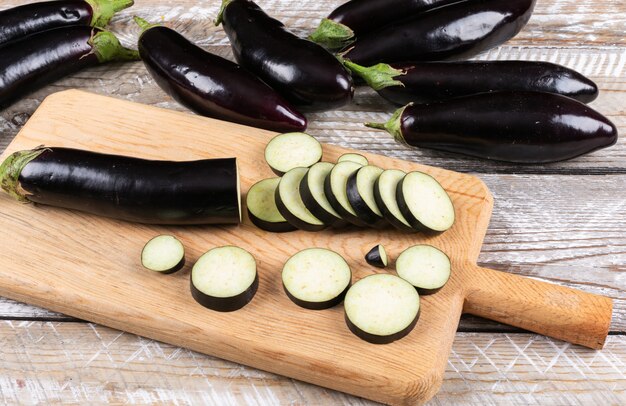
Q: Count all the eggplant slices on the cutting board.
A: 15